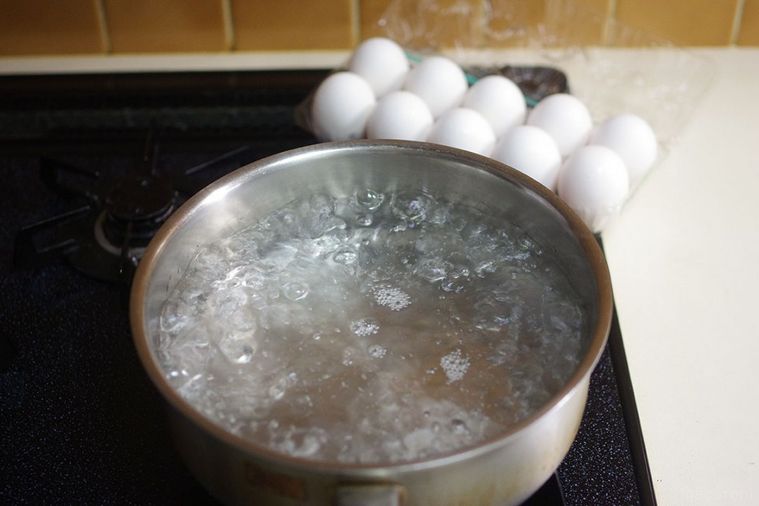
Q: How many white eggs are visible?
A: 10